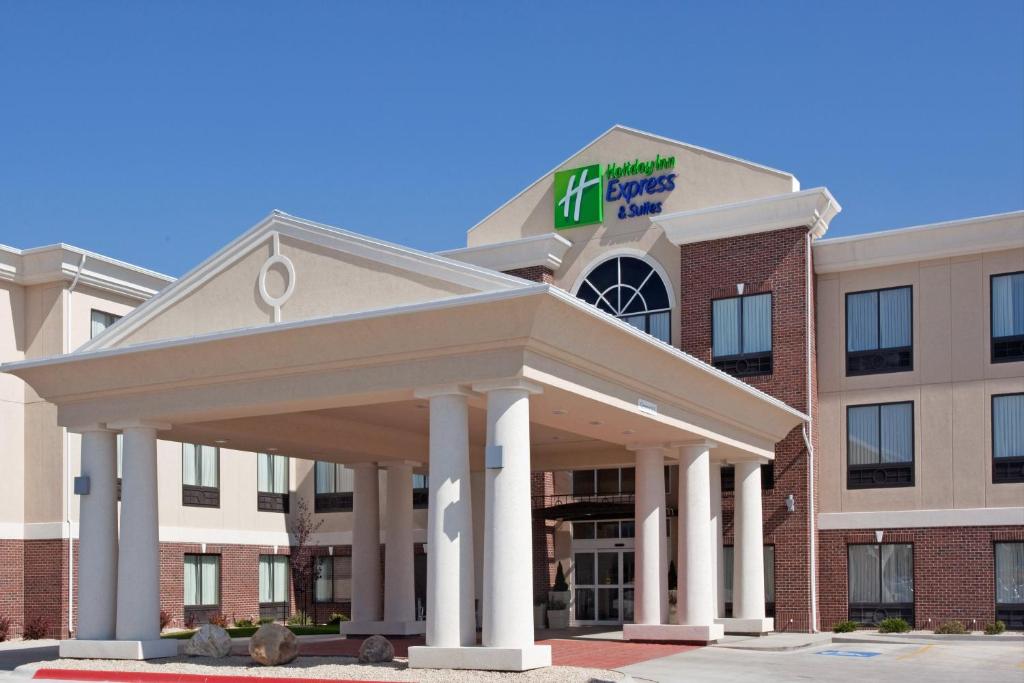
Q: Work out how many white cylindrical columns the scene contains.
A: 10